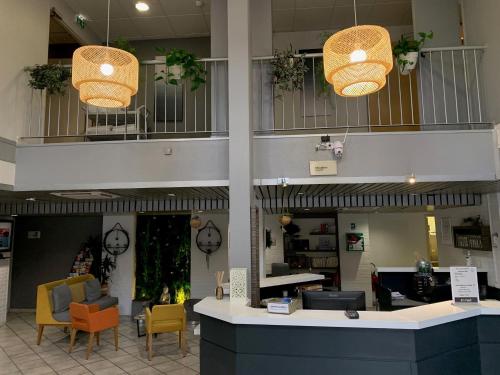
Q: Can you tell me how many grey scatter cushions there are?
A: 2